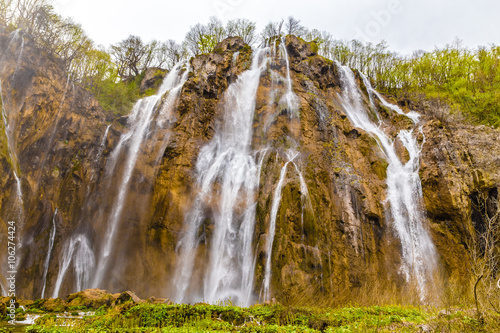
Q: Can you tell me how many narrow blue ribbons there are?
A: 0